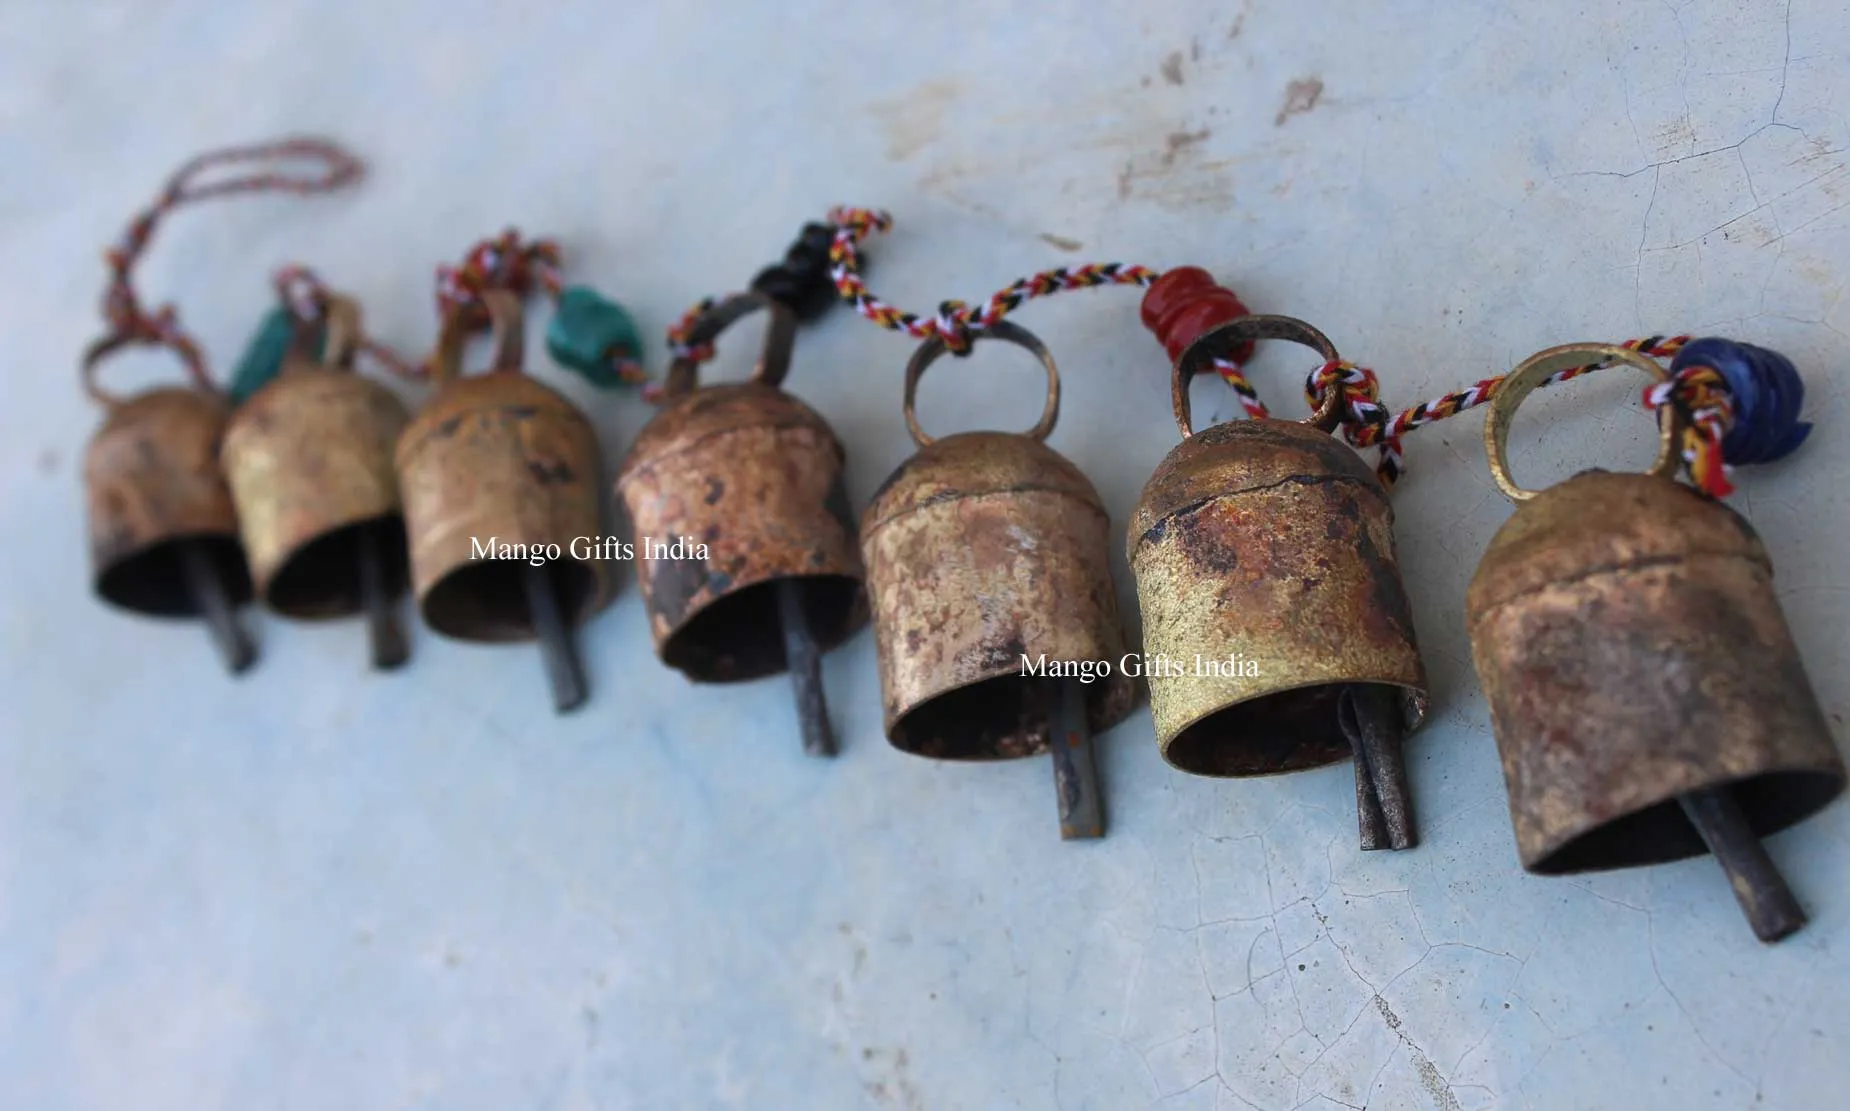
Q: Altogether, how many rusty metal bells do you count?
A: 7